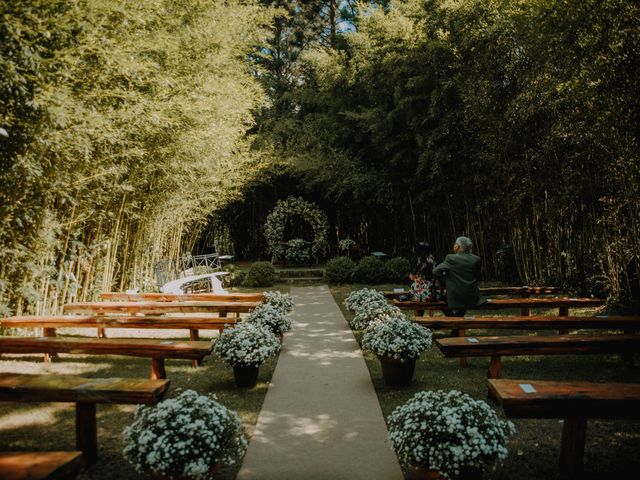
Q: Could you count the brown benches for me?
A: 11